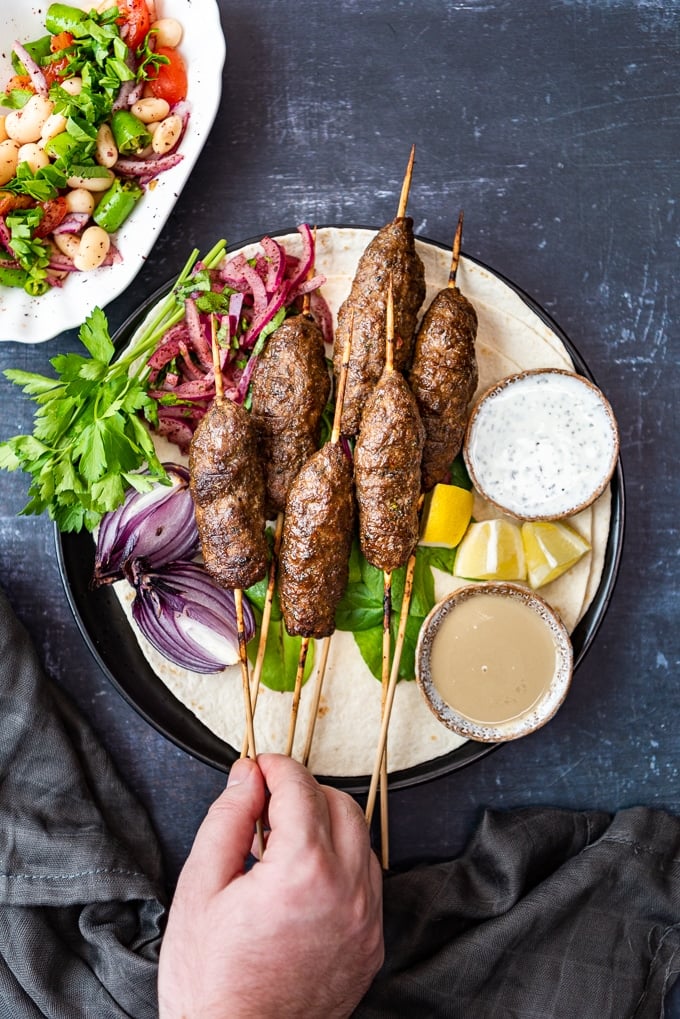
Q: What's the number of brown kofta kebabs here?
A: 6